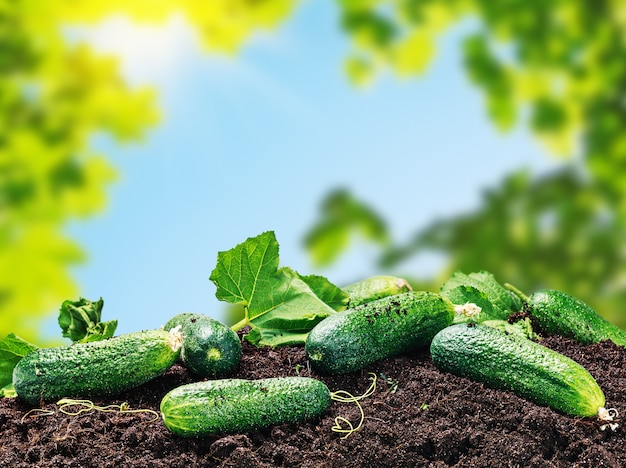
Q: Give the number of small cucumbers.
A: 7